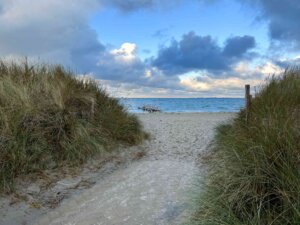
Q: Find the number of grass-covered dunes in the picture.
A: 2